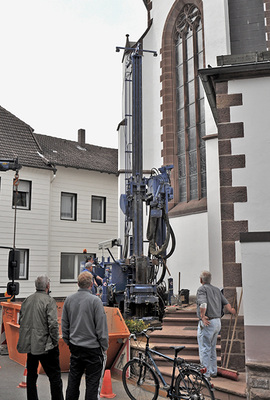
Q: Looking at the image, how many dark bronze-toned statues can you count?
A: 0